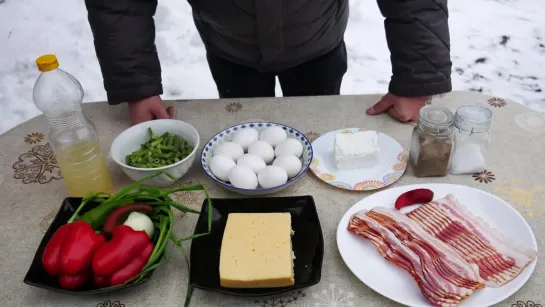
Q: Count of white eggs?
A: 10